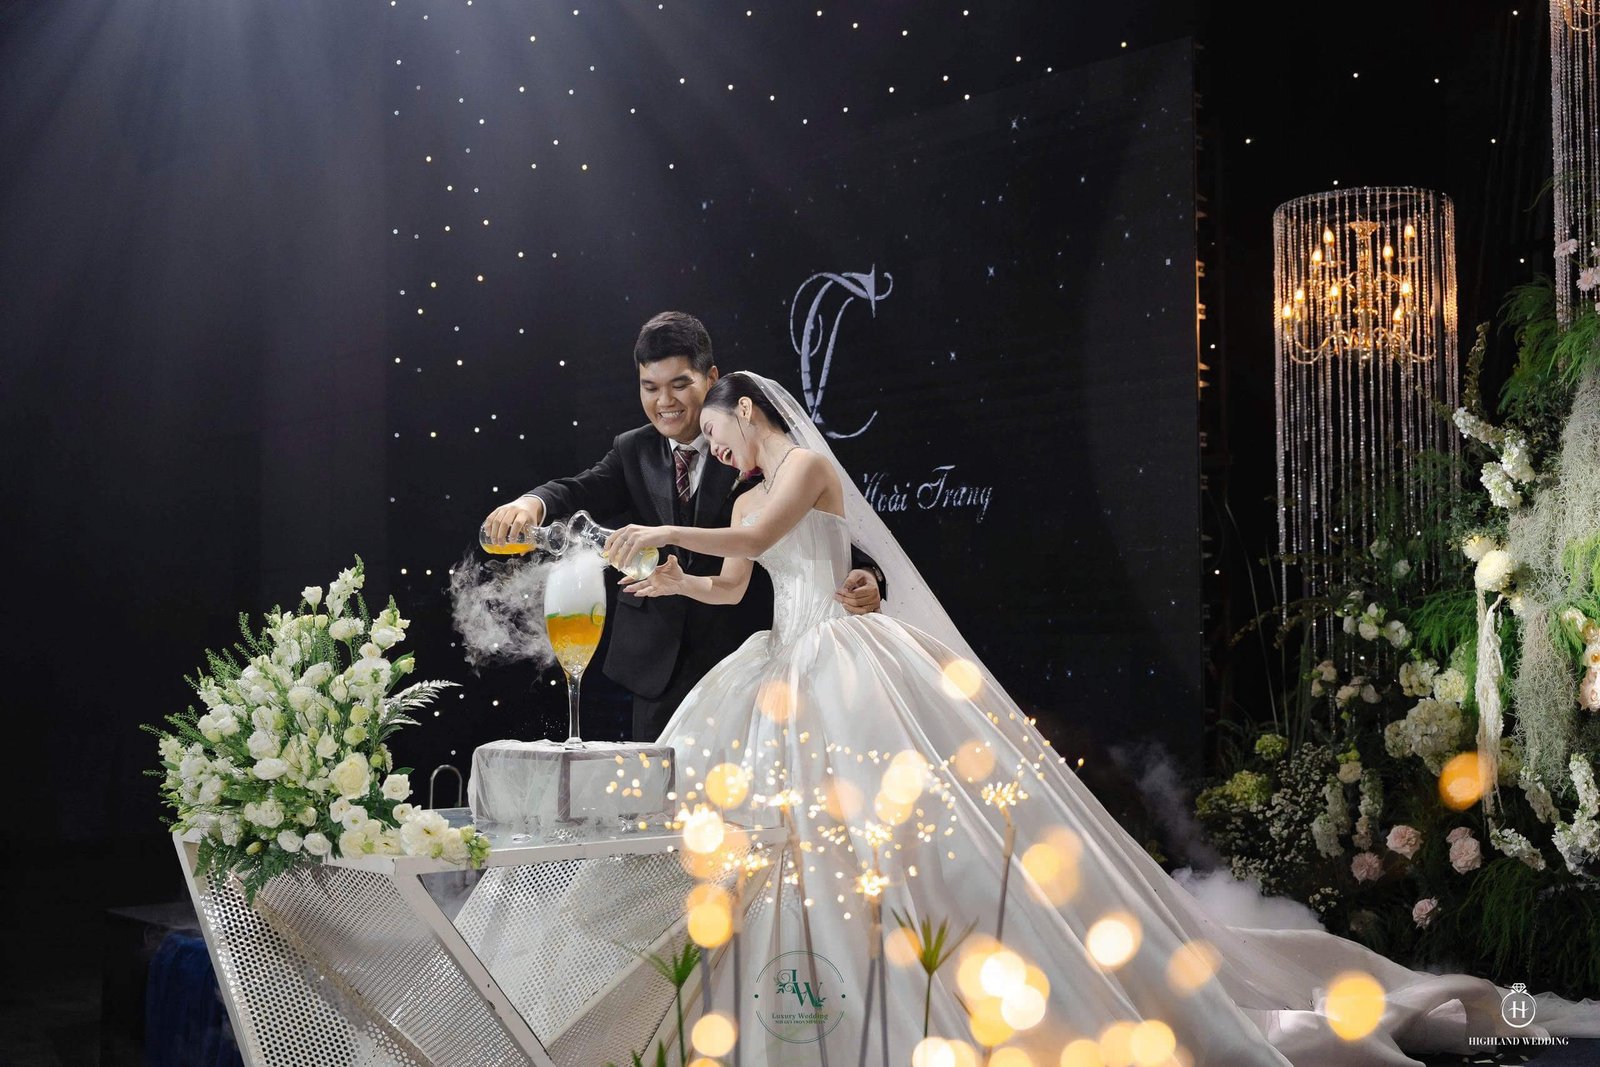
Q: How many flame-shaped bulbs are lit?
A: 9